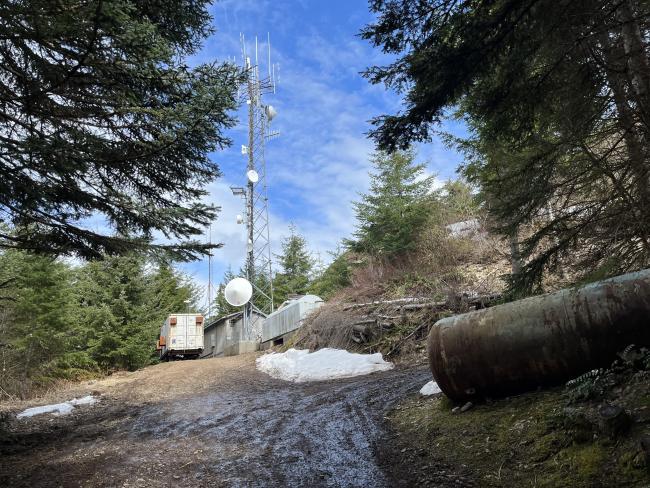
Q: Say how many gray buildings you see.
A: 2